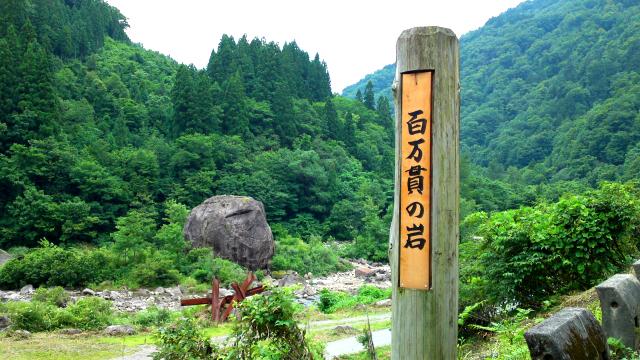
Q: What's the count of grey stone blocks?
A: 3